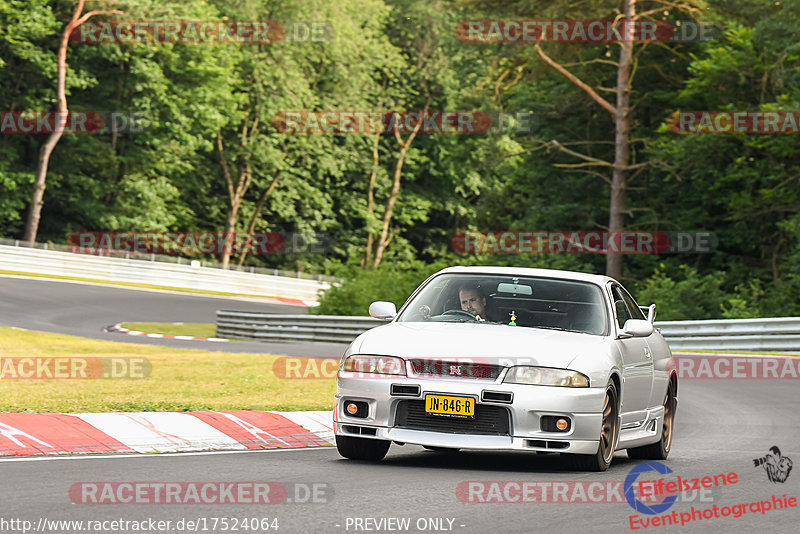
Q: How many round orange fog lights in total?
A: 2